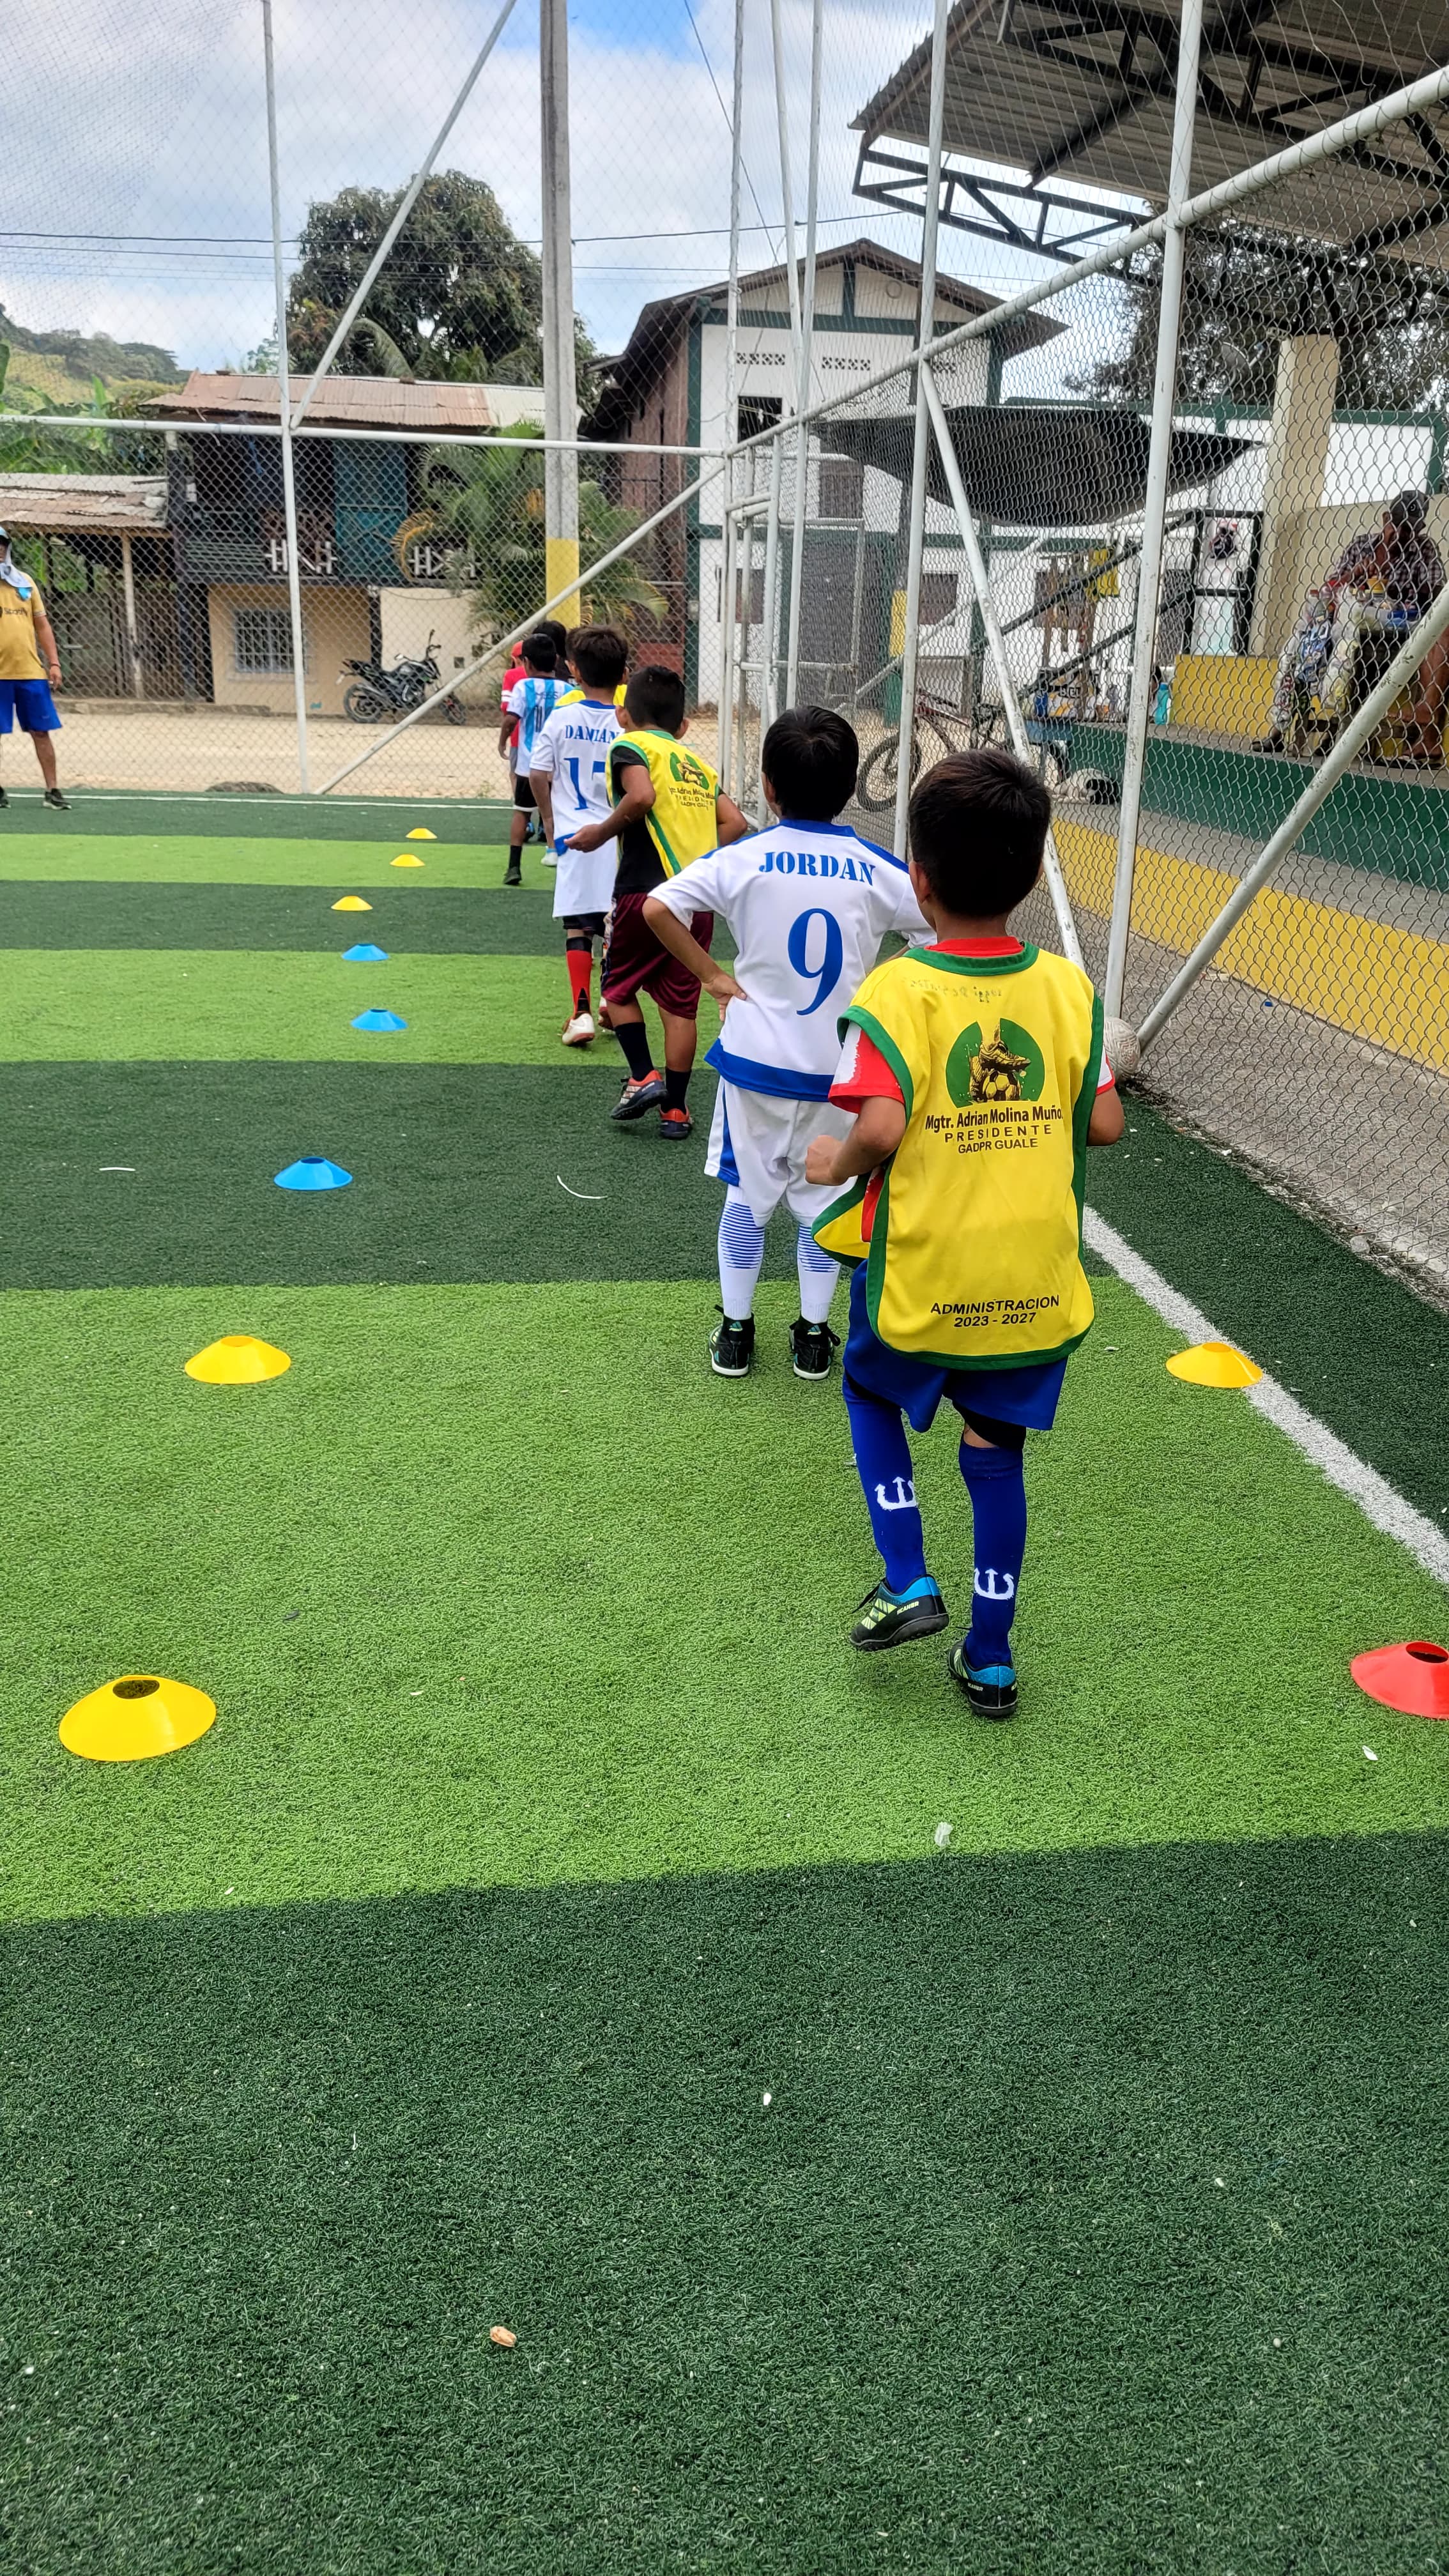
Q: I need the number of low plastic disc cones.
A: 10